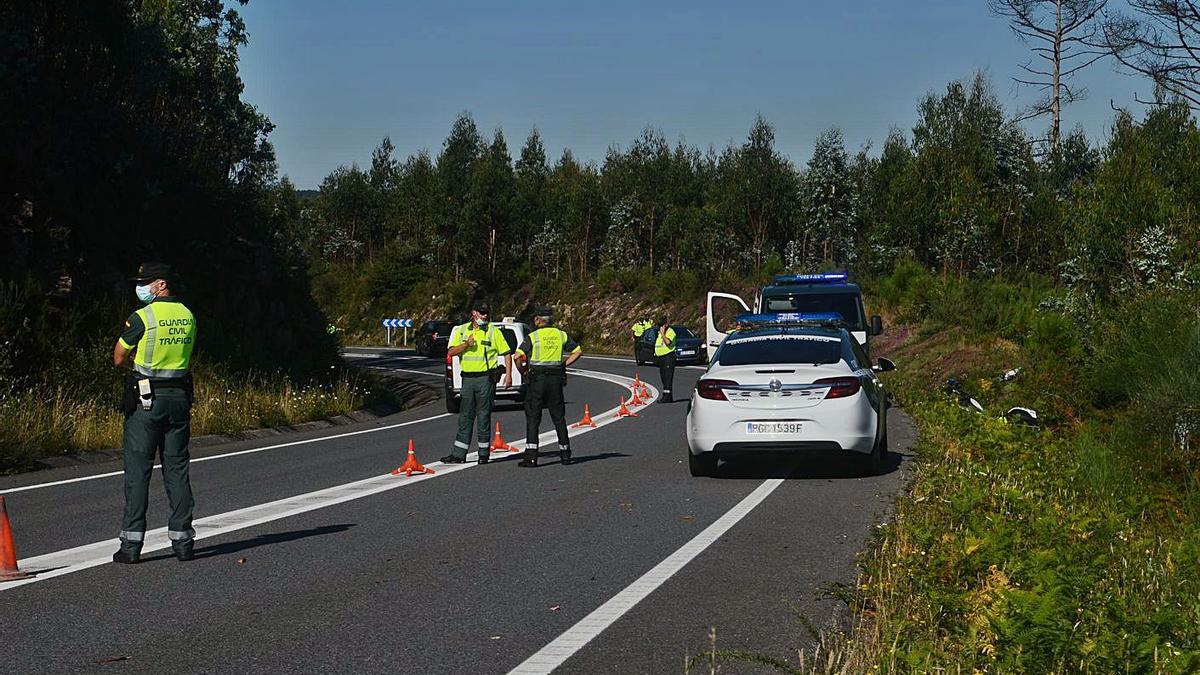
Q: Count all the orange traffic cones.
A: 8